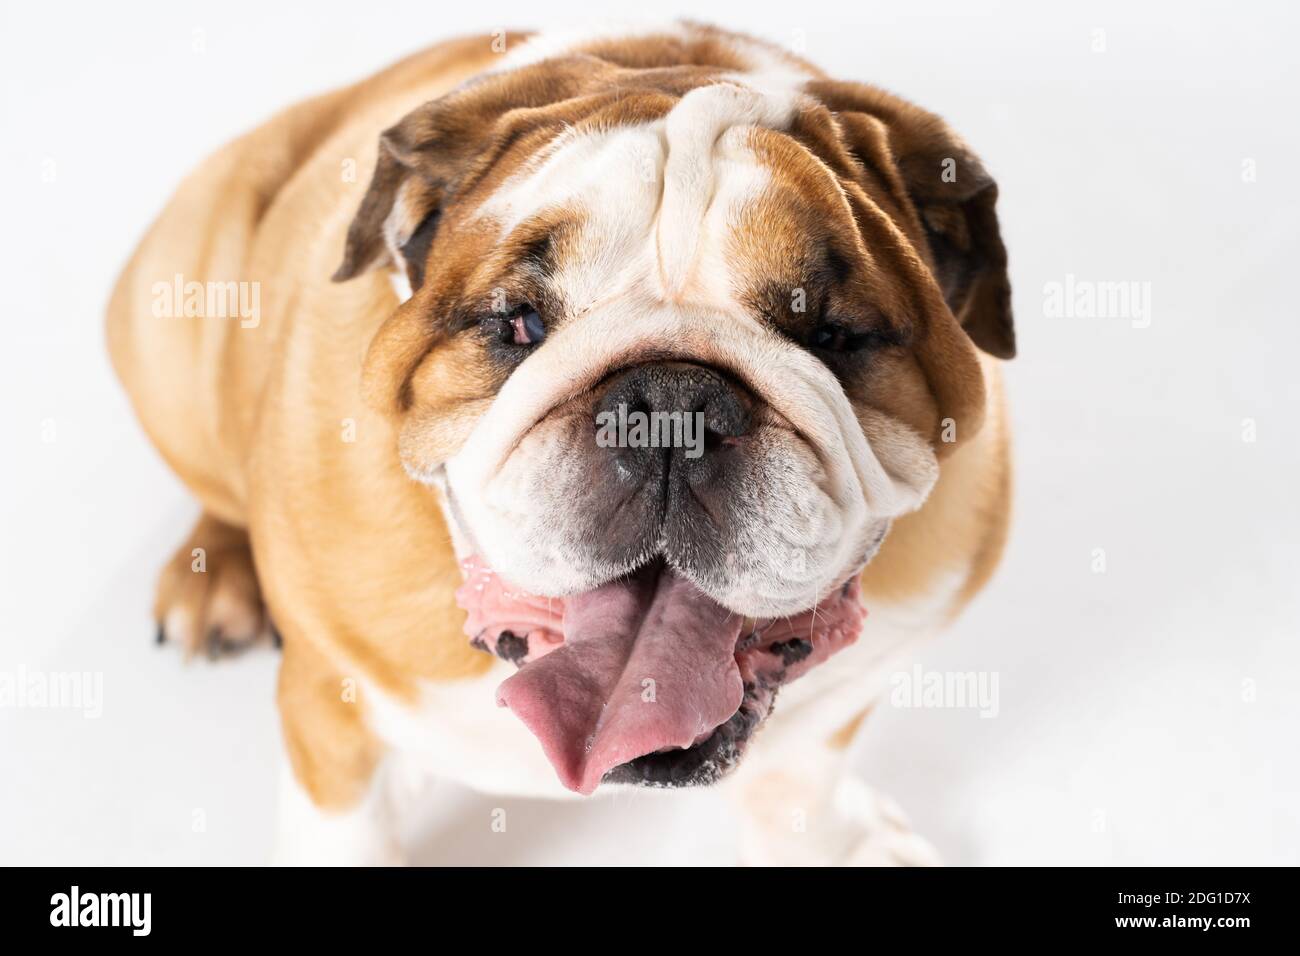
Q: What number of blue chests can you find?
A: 0